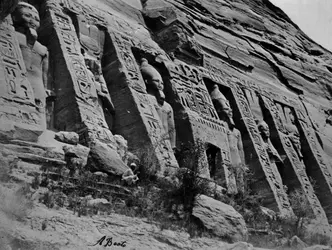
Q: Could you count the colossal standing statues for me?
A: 6